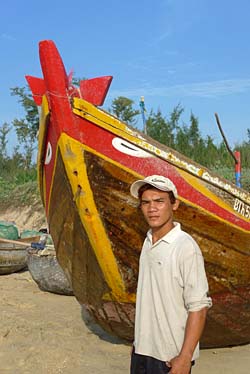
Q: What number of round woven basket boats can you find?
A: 2